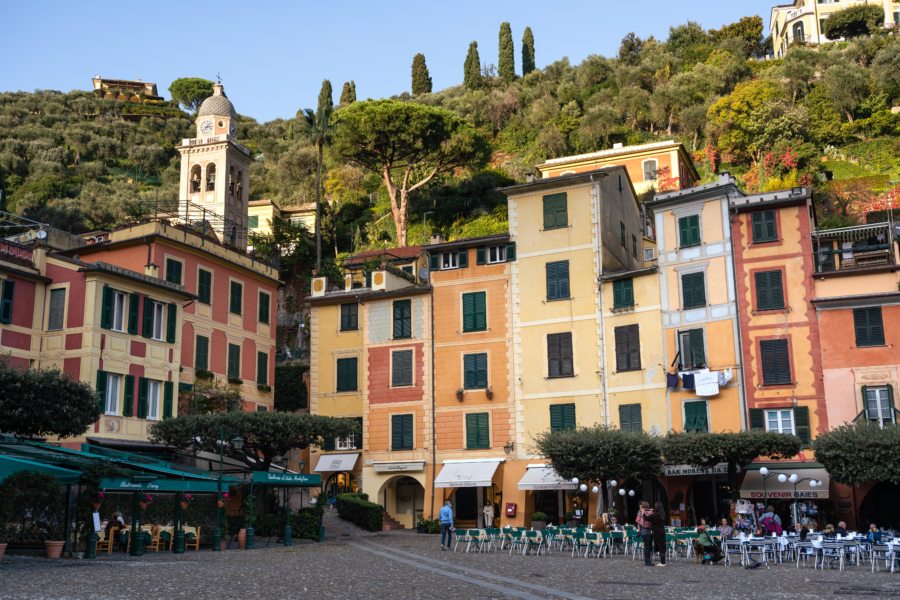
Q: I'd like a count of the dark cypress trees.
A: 6